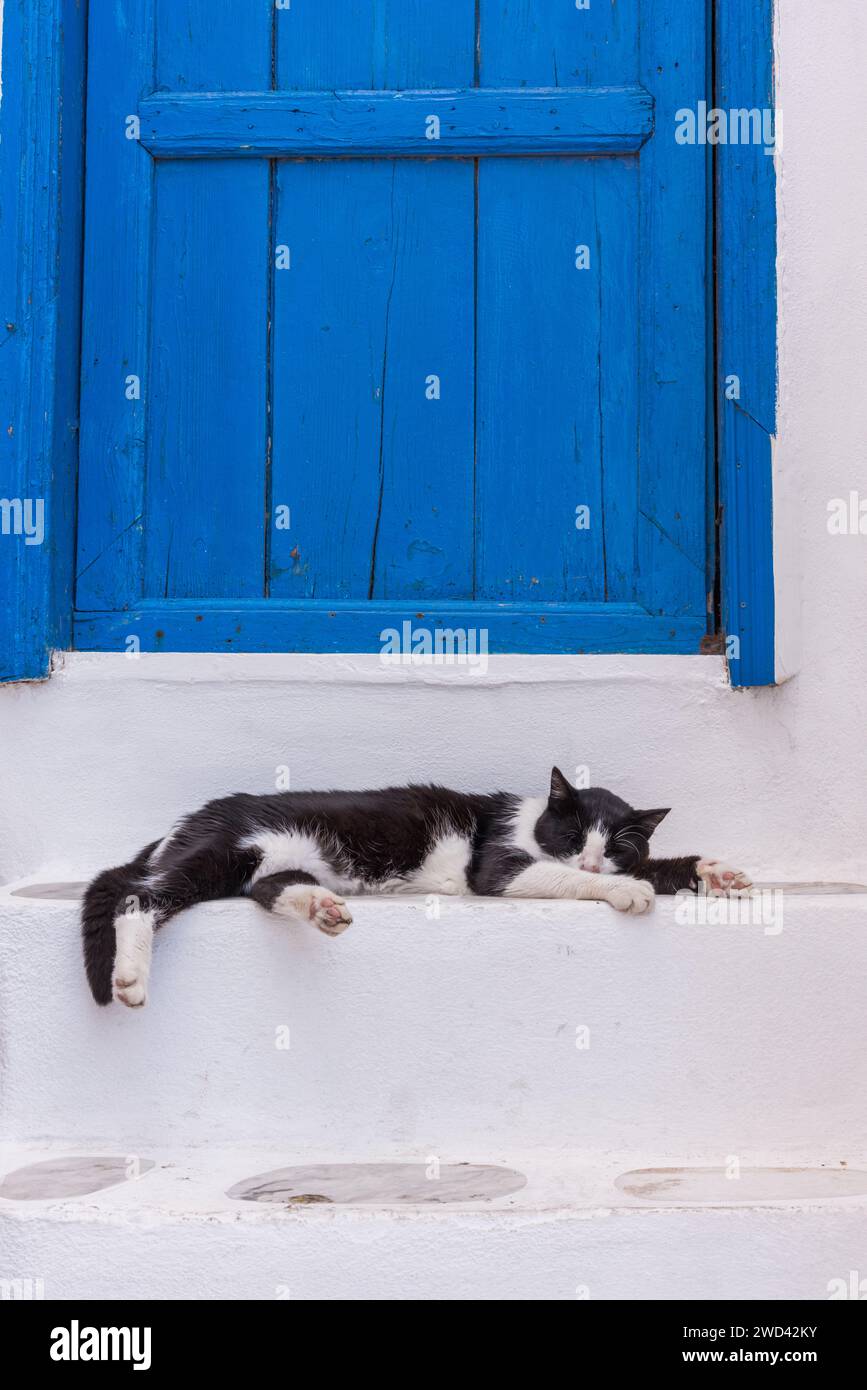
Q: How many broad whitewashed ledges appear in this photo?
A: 2